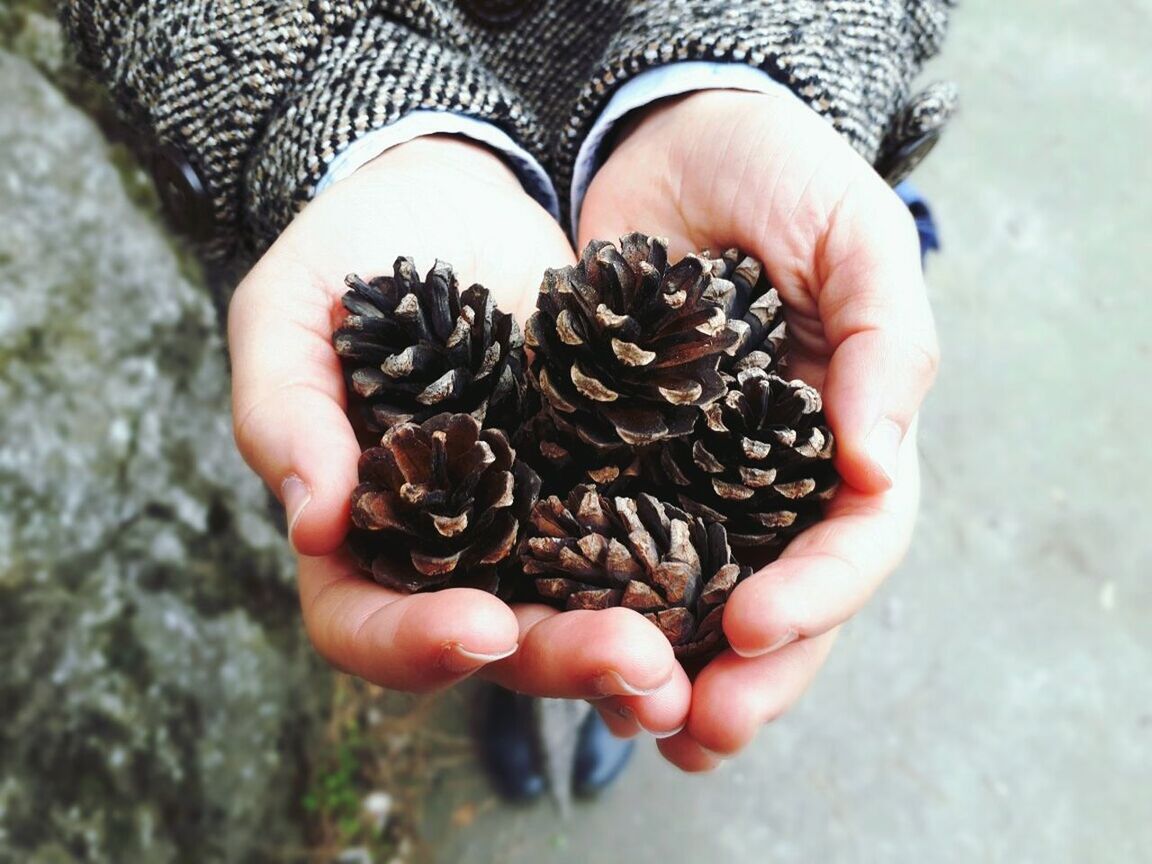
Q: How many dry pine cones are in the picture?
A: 6